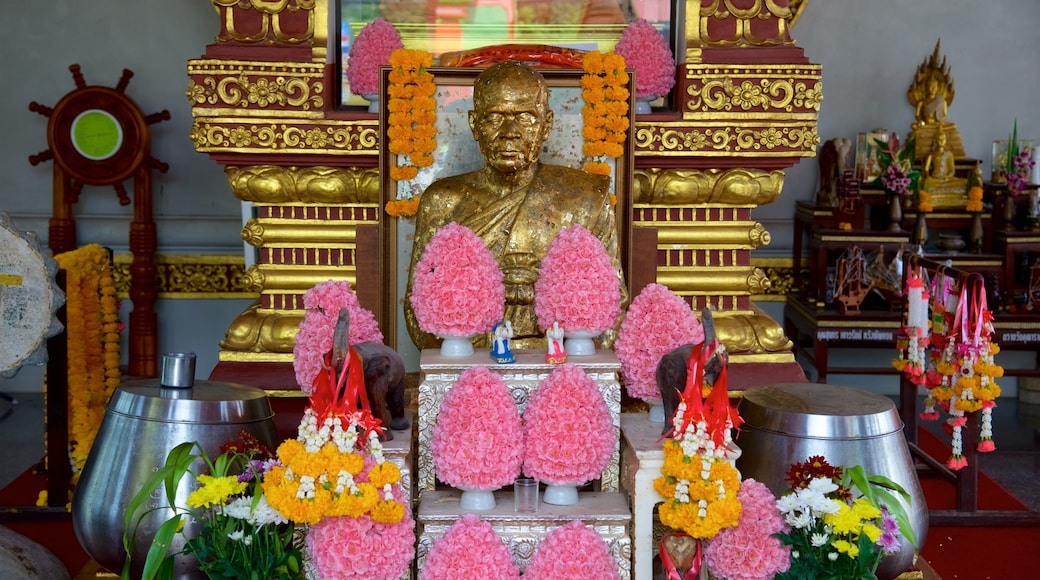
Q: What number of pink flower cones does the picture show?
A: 12